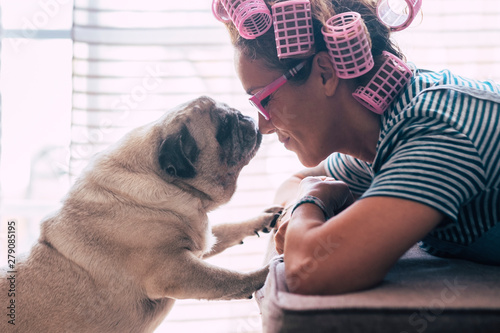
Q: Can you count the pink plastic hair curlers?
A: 6